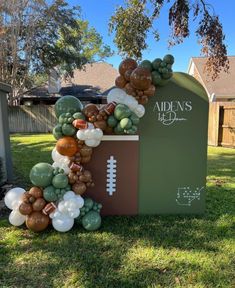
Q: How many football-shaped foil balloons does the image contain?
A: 4